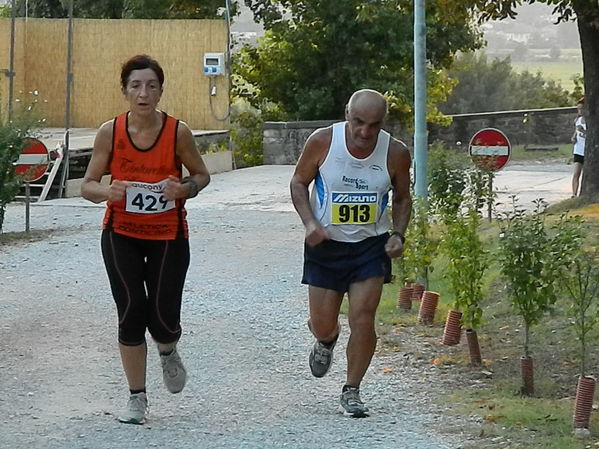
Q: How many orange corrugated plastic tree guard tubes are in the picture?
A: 7